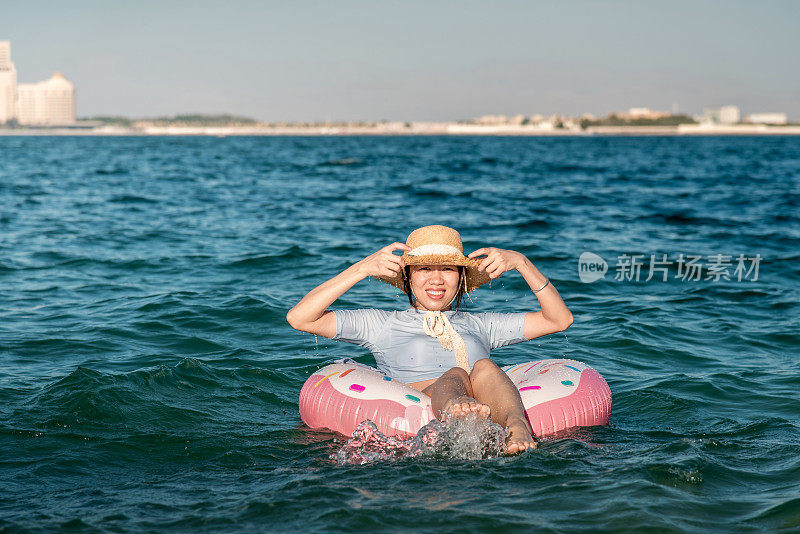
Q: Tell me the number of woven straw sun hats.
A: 1